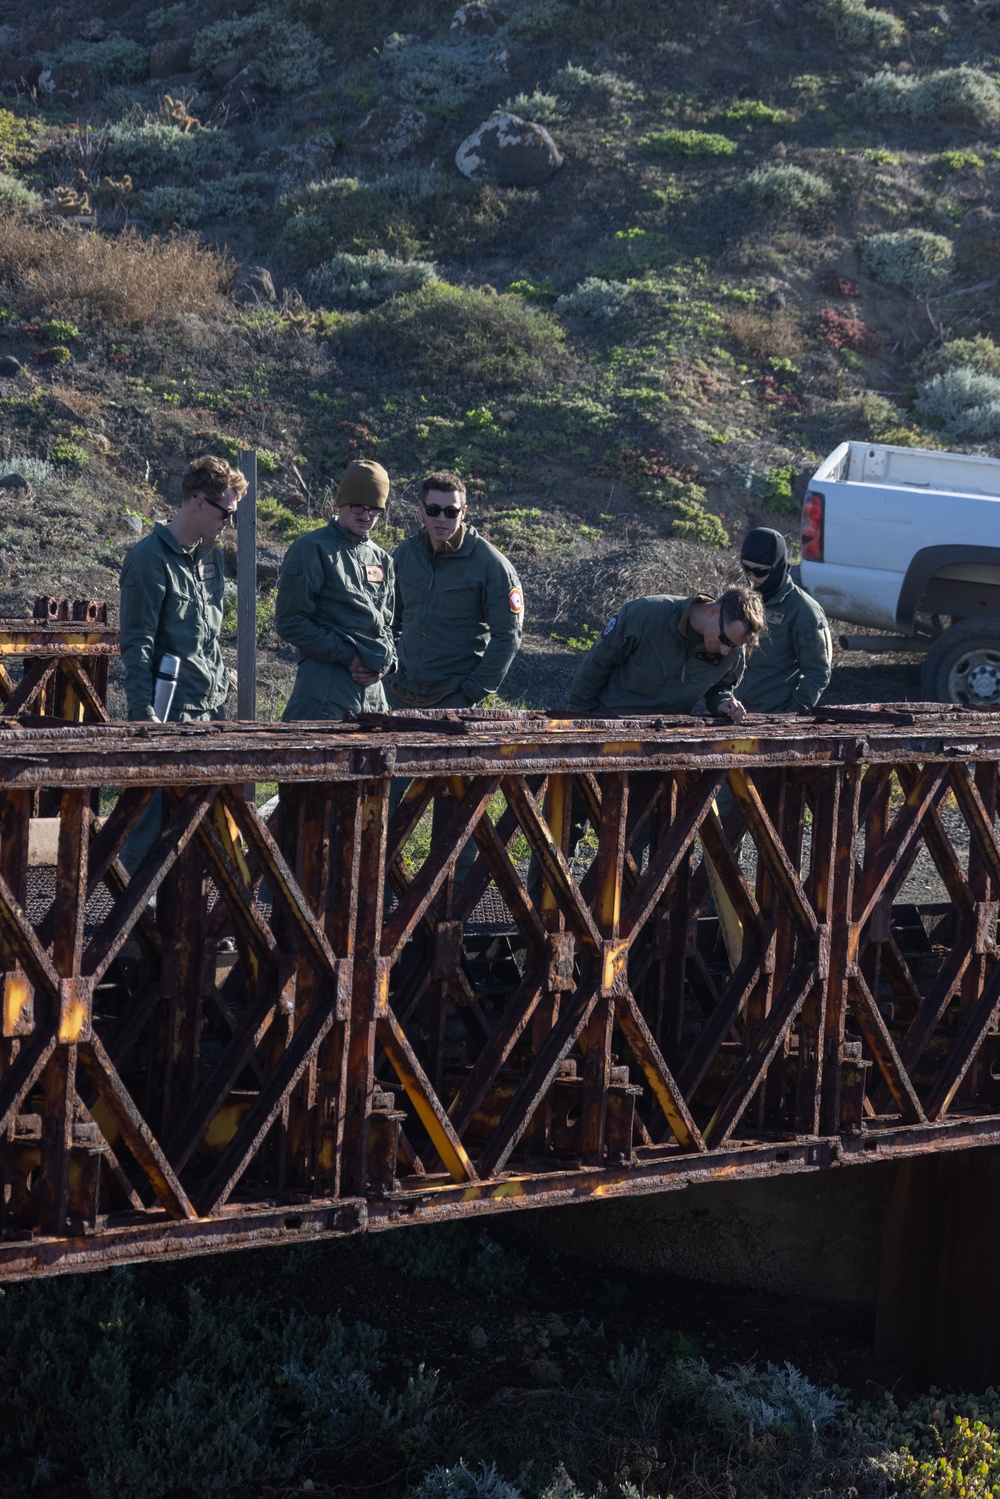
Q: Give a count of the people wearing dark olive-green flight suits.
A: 5